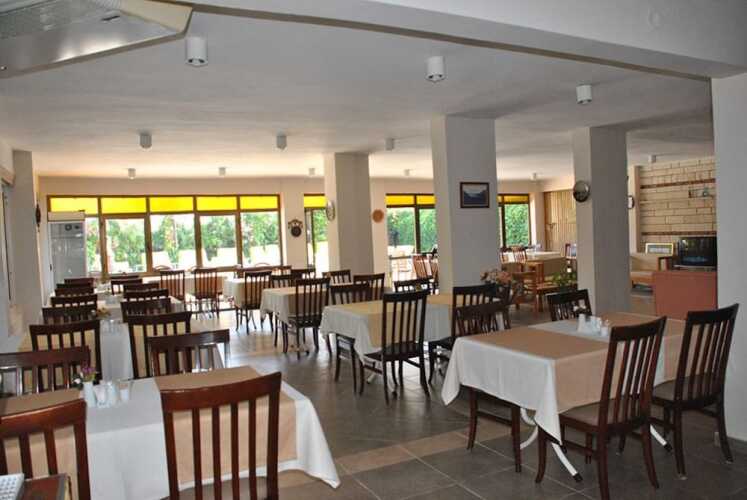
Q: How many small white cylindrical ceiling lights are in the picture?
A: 12